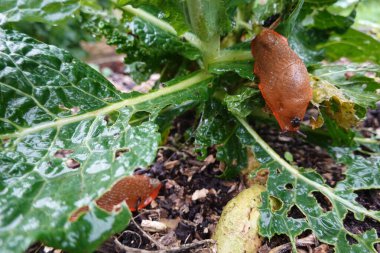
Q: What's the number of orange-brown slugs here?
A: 2